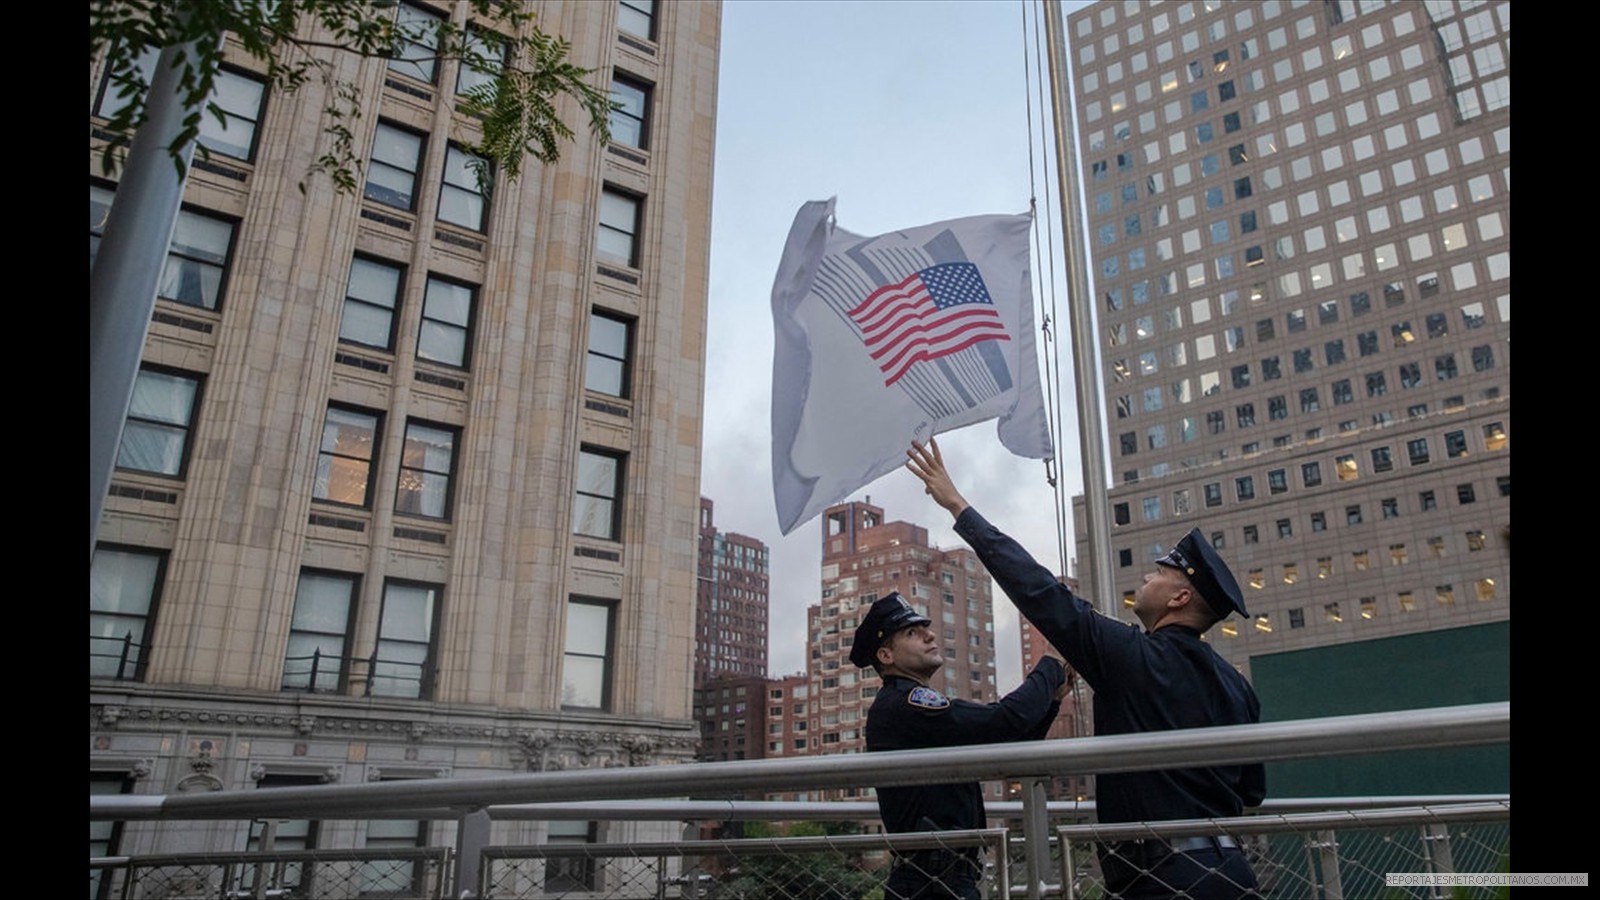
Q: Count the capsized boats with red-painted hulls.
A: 0